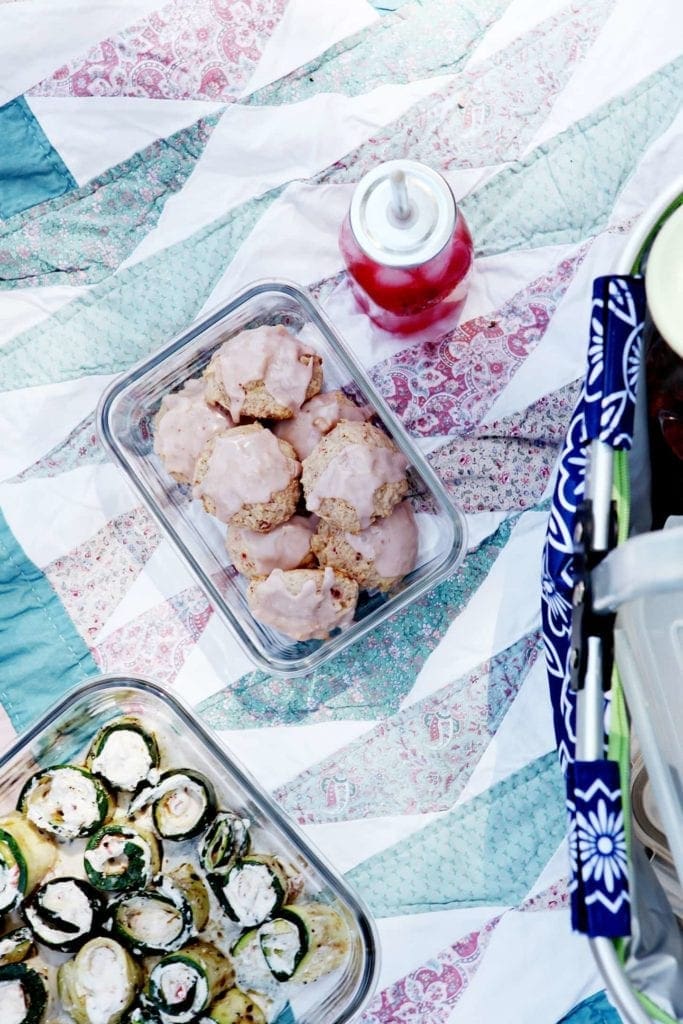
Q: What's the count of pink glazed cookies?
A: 8